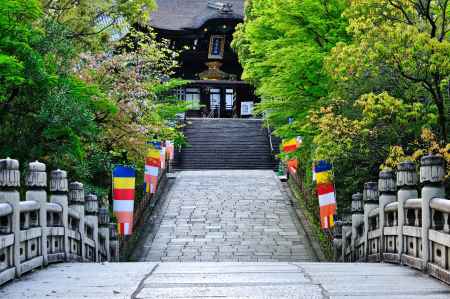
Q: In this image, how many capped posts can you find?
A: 14